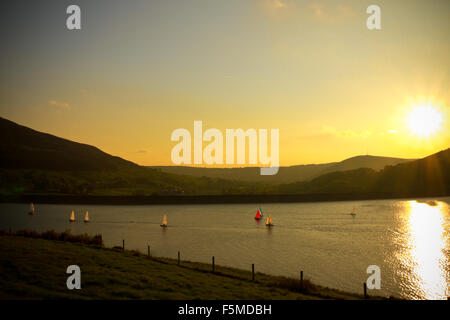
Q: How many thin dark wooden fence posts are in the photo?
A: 7